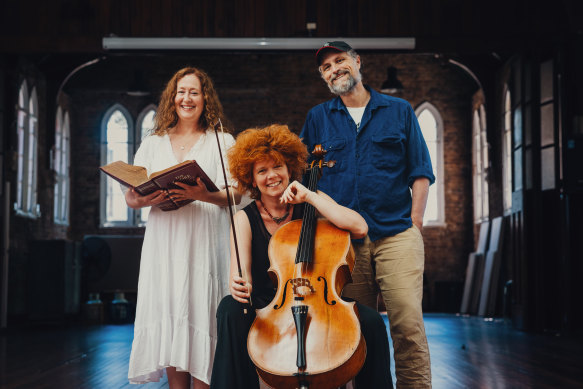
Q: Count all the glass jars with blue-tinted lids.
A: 2